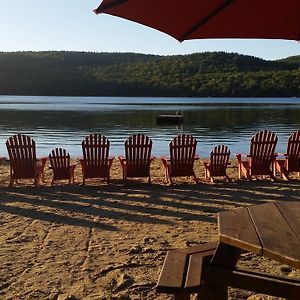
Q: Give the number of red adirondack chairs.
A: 8